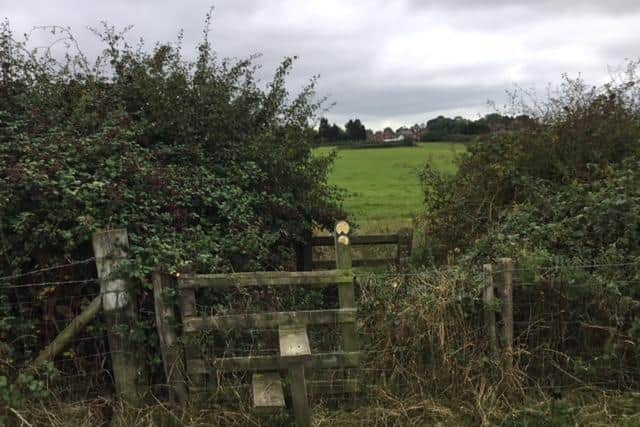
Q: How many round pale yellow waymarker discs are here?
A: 2